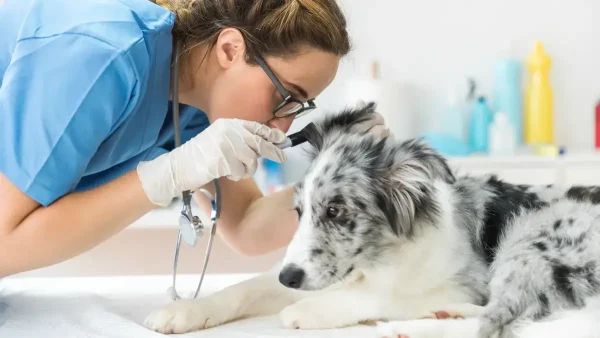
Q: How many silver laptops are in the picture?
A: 0